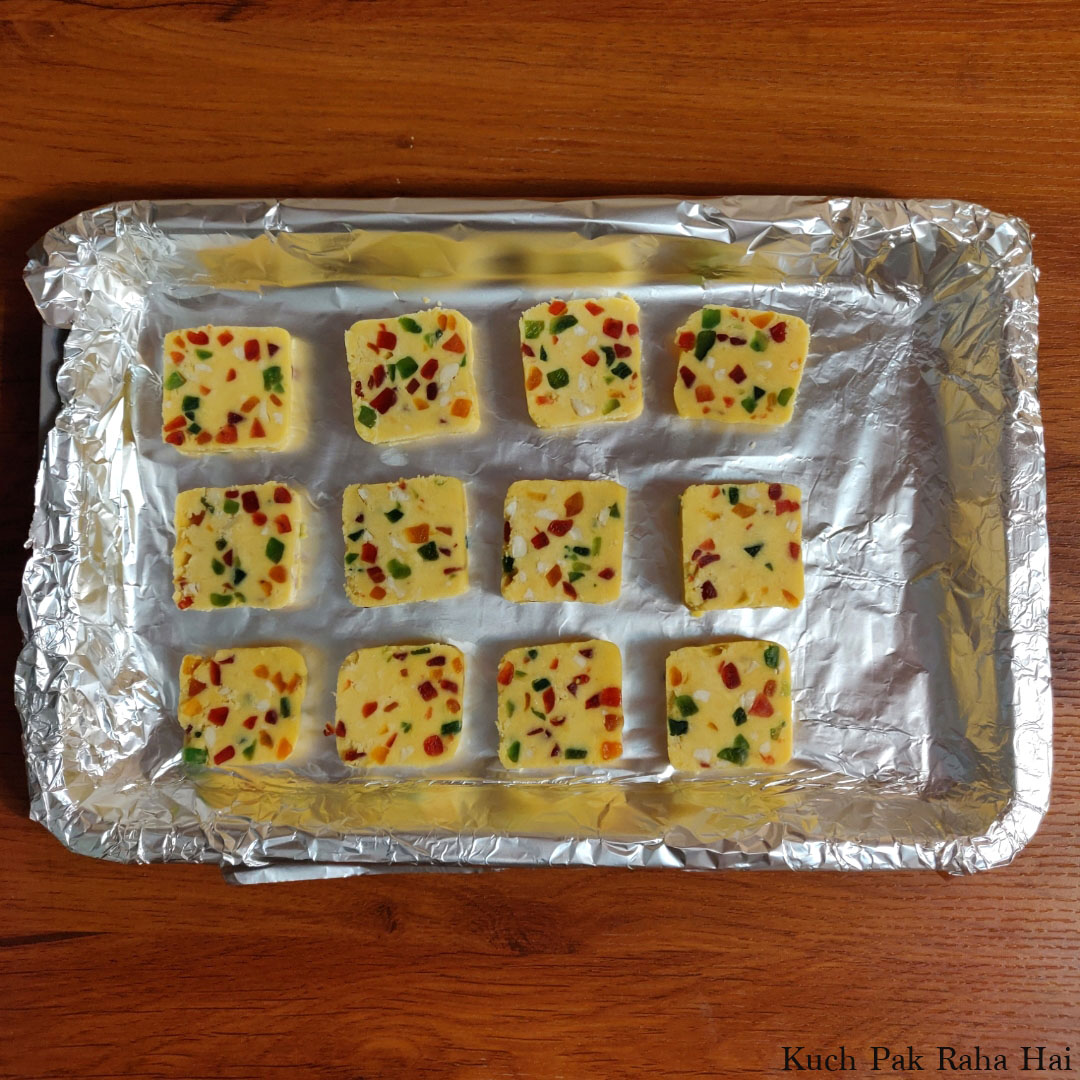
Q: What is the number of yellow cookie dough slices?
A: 12